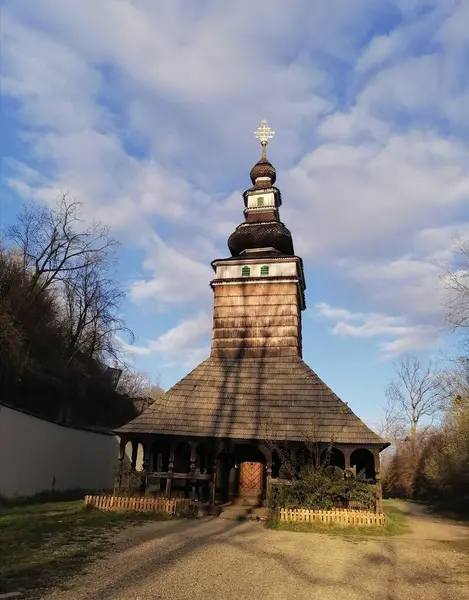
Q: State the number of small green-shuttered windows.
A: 3